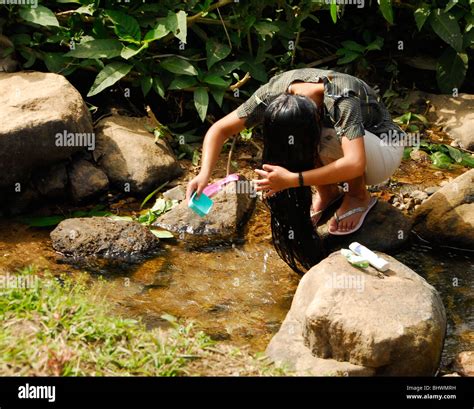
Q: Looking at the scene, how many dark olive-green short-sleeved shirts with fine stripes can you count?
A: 1